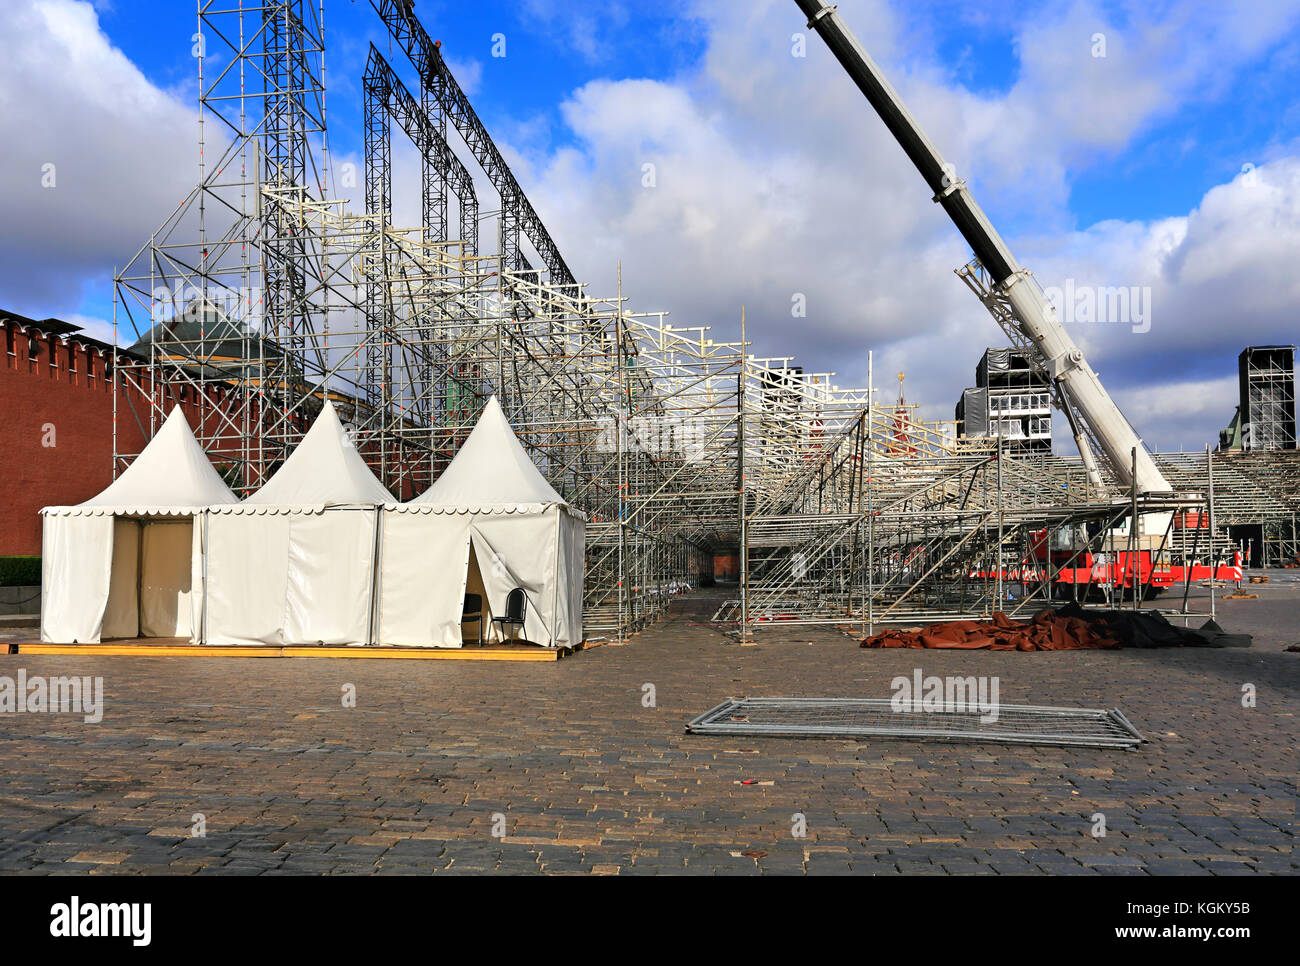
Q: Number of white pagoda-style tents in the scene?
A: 3